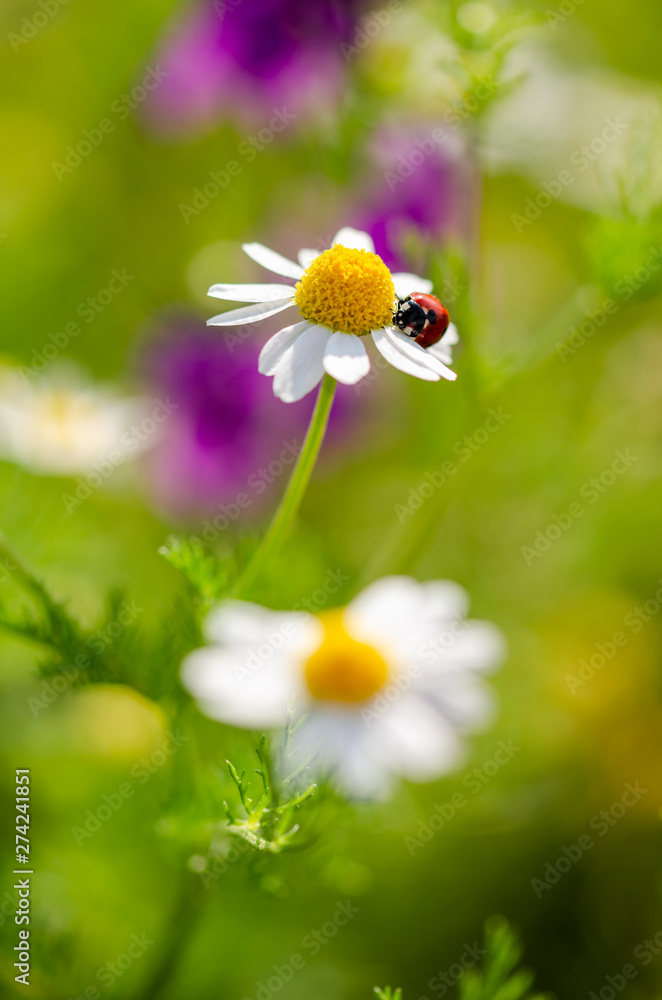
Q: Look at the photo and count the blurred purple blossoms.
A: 3